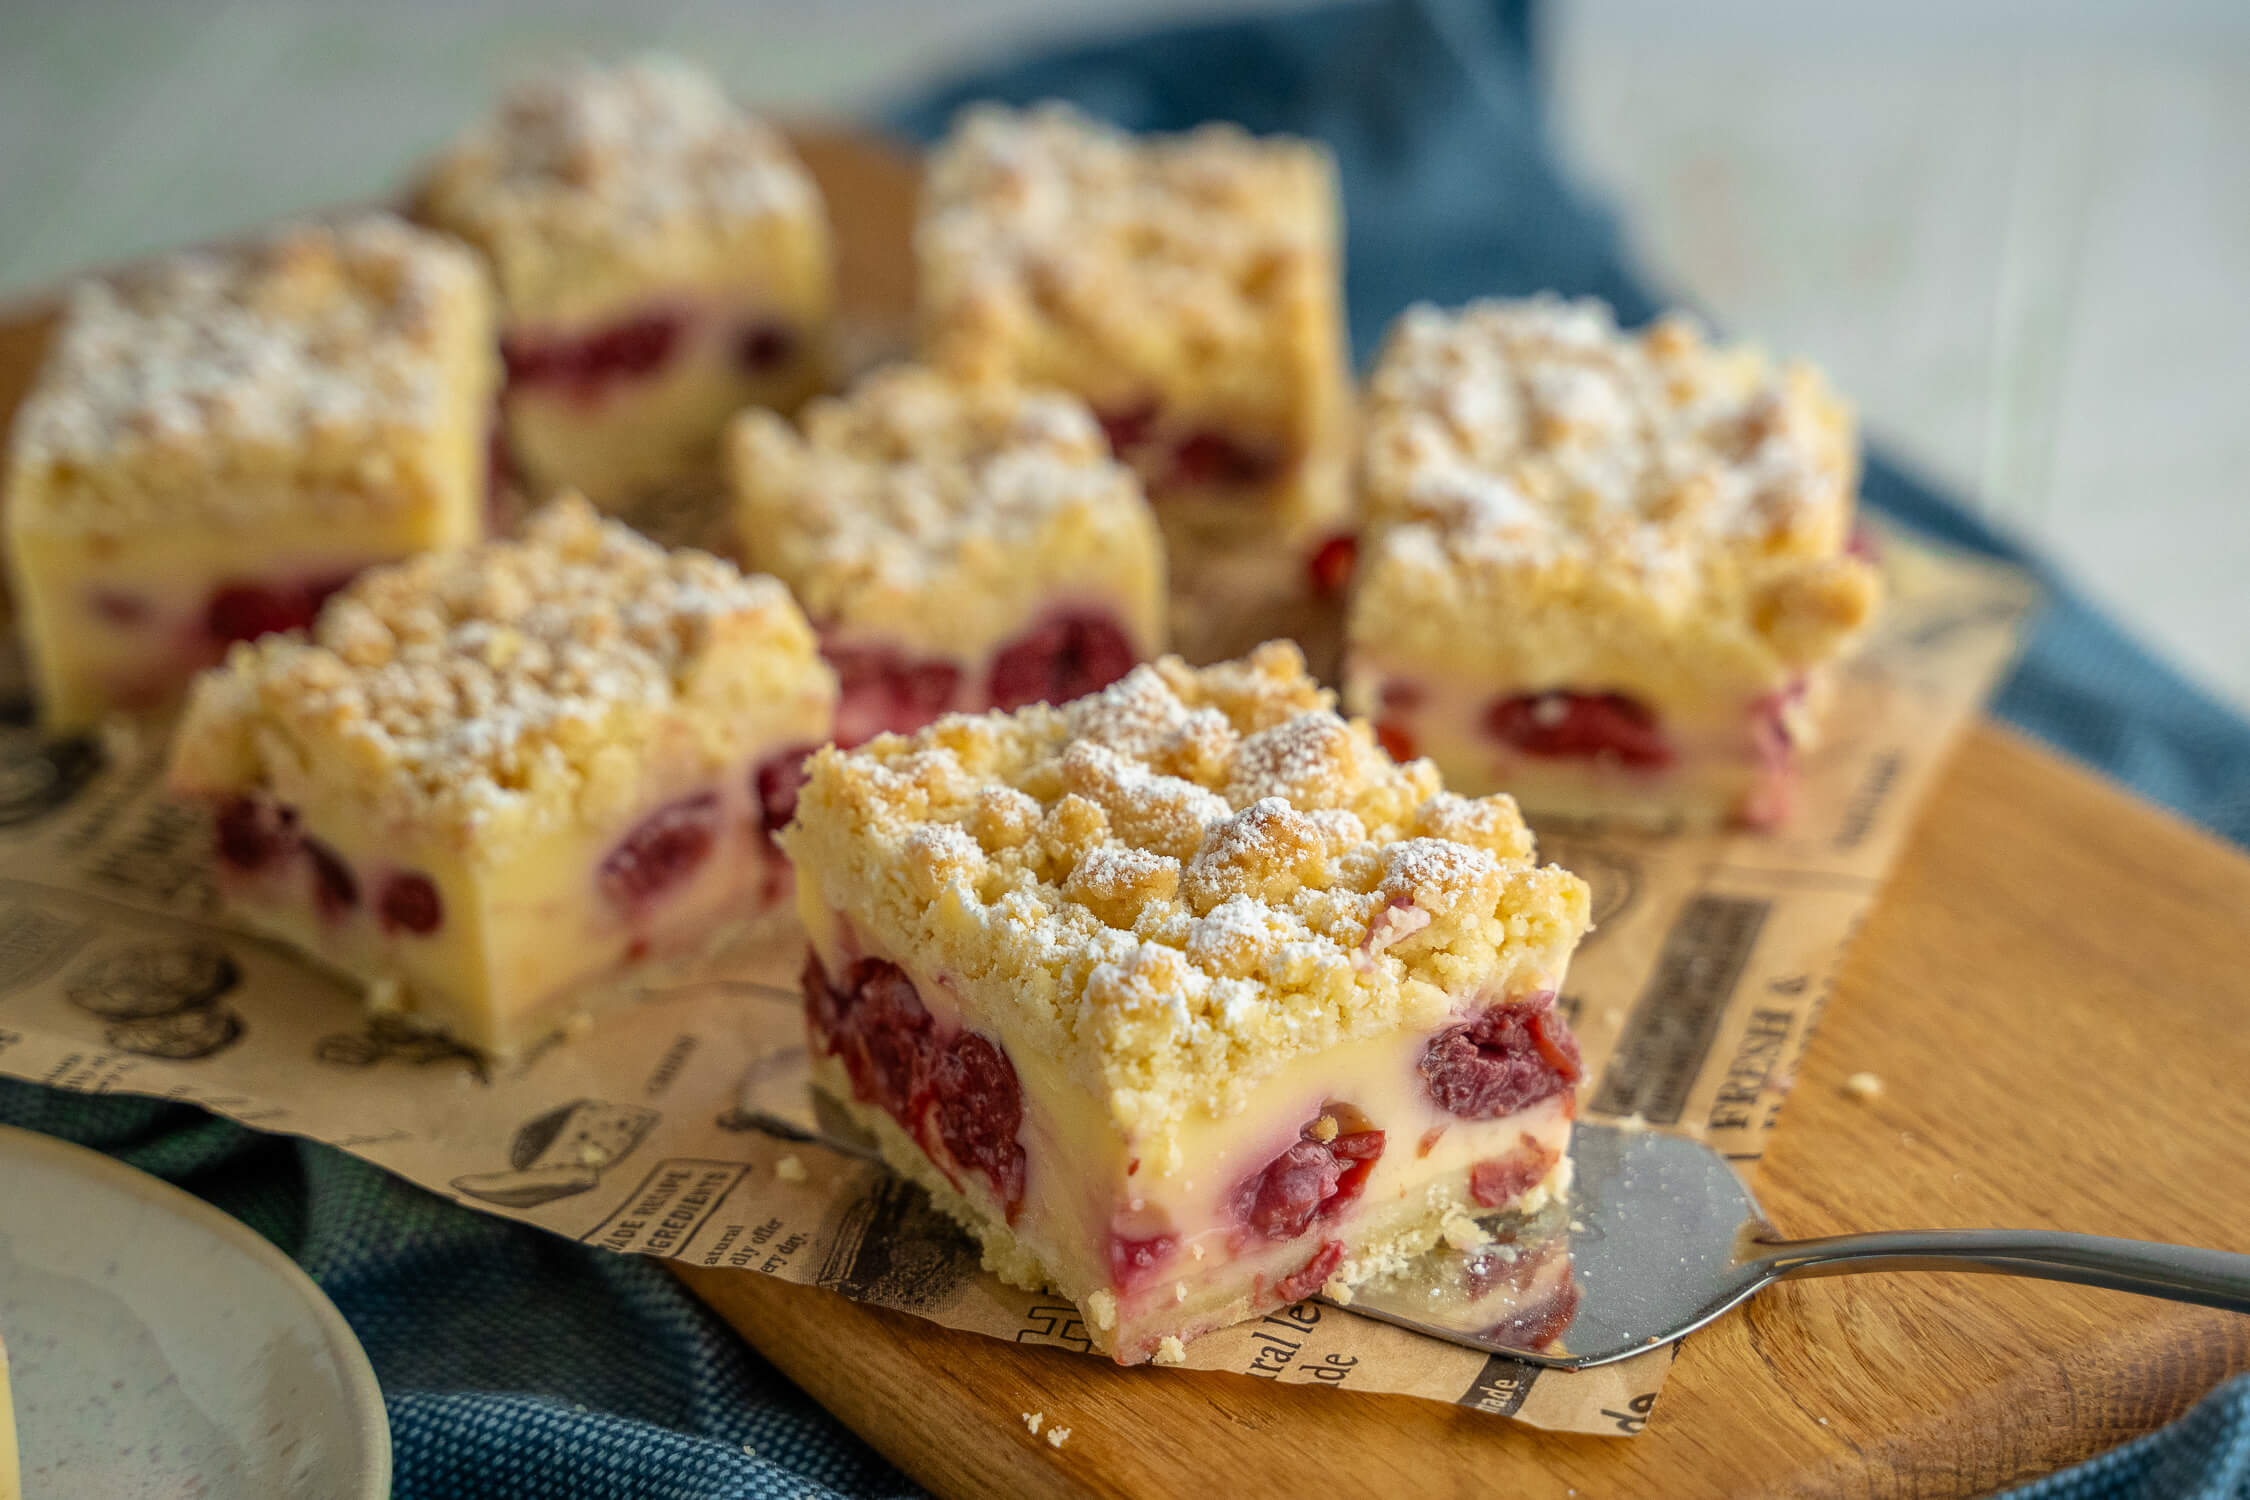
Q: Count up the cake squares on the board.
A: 7